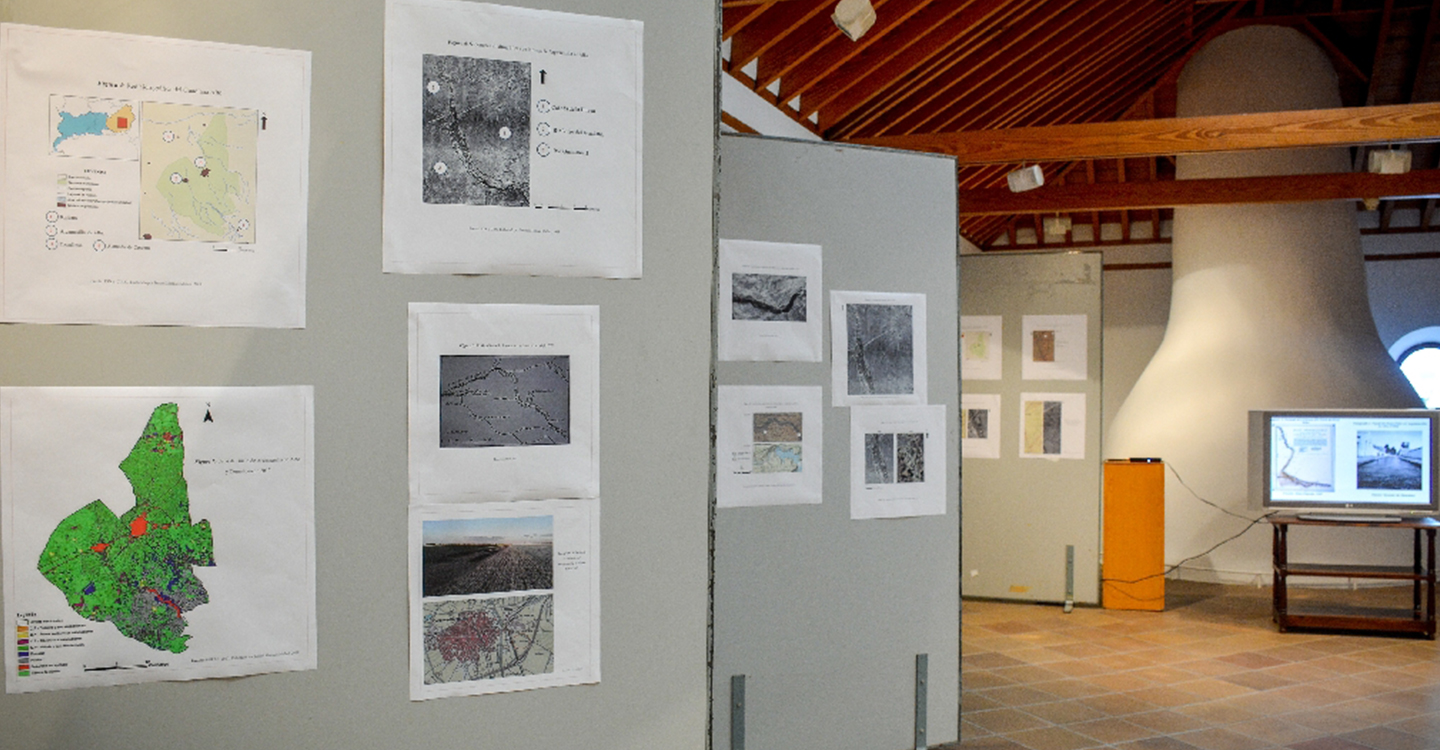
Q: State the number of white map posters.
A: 13